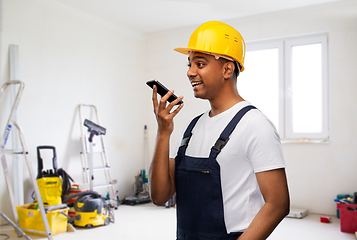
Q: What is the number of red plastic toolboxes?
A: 1